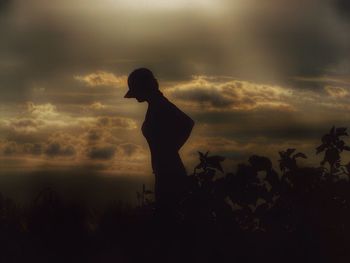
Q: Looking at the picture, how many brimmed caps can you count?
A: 1